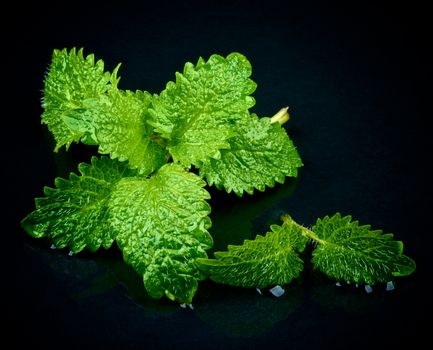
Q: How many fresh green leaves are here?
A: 8